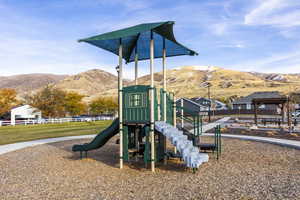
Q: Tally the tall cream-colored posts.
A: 4